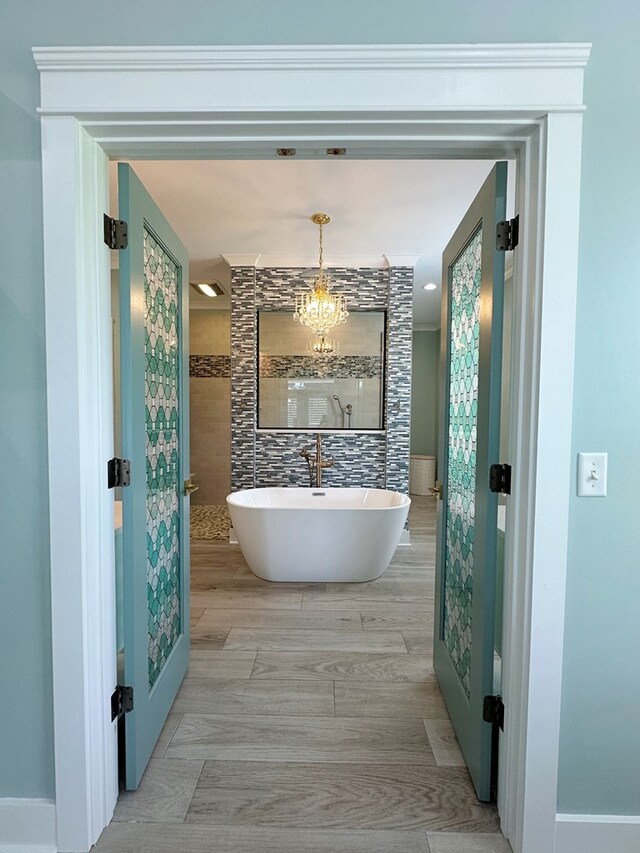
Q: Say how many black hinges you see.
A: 6